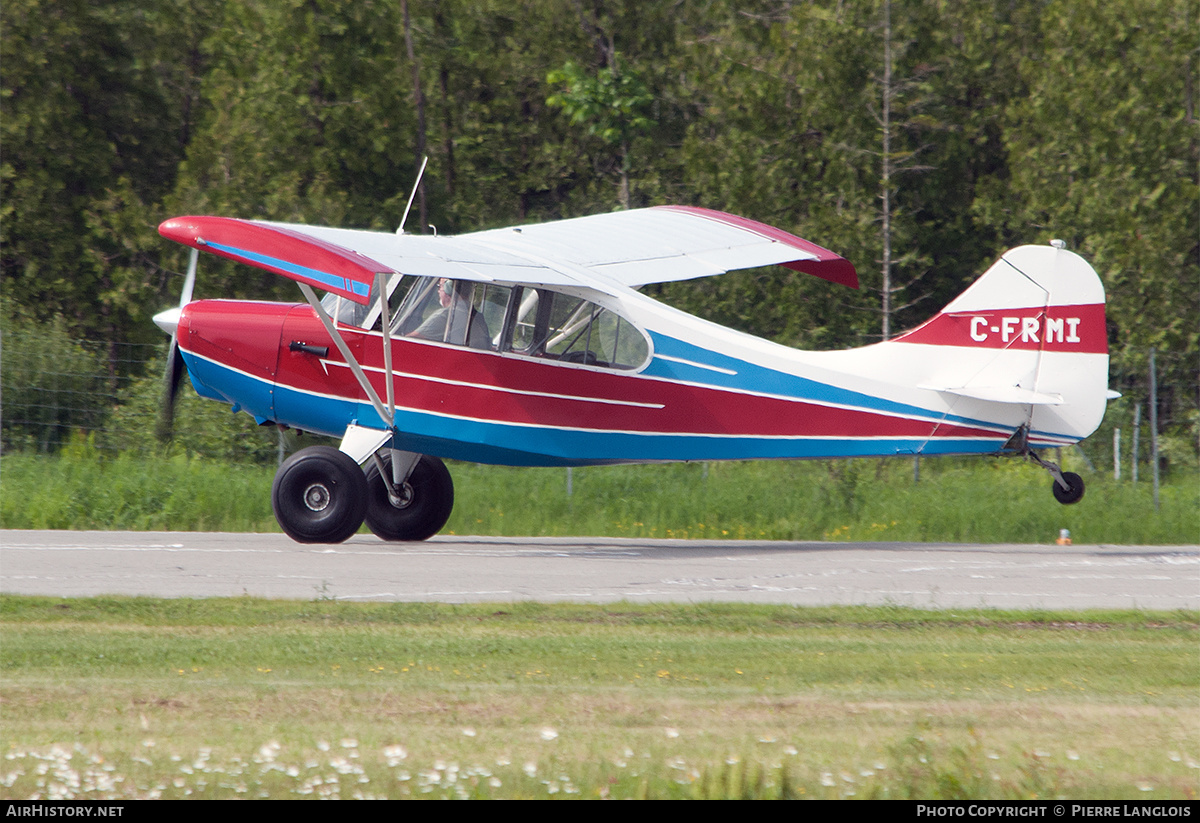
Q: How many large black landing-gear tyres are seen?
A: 2